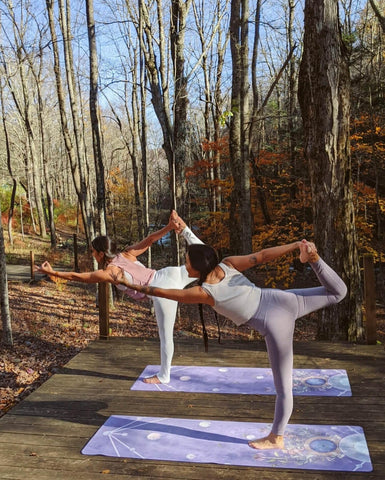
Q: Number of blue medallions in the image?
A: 2